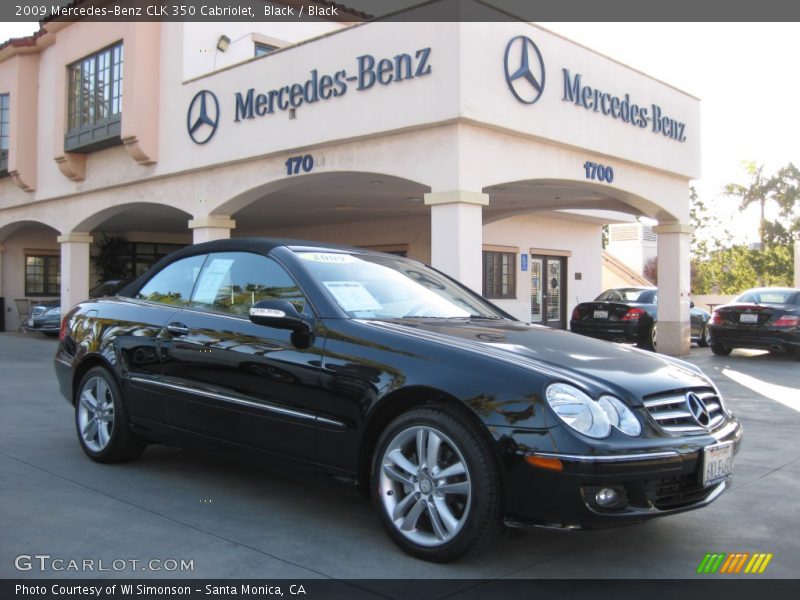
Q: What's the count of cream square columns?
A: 4